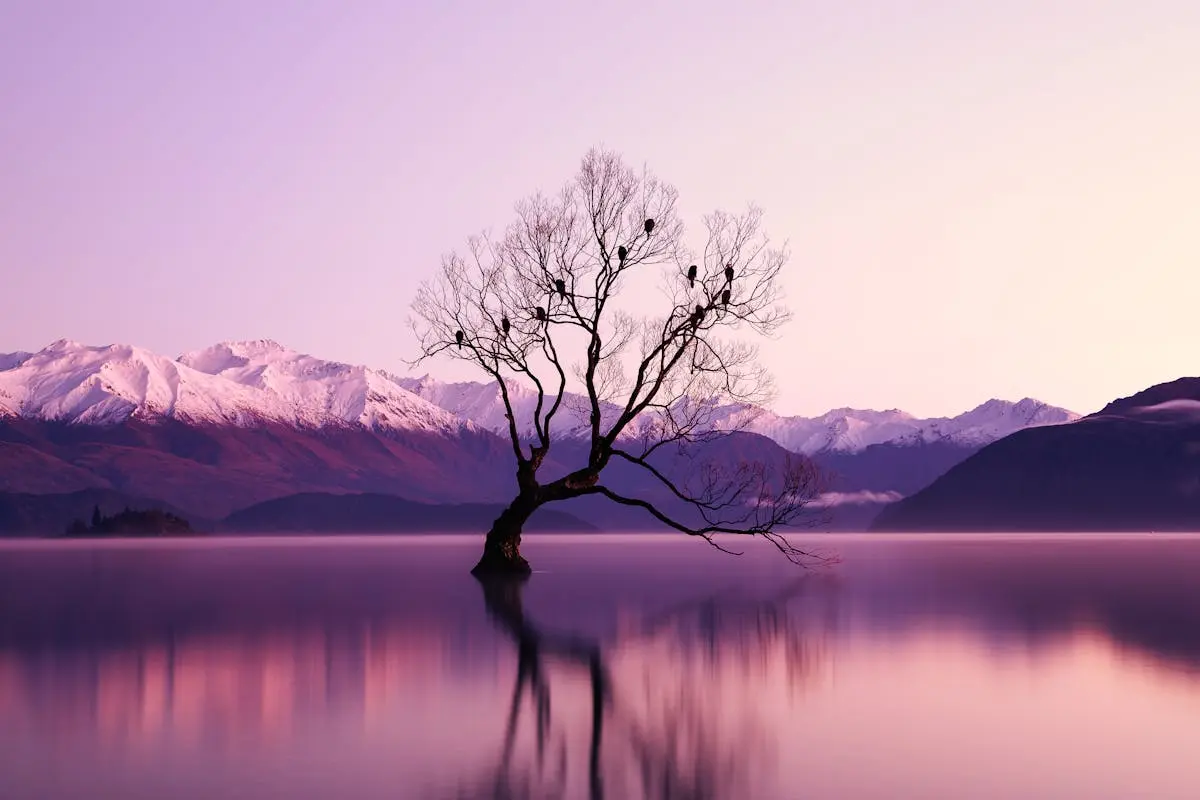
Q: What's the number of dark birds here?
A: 10